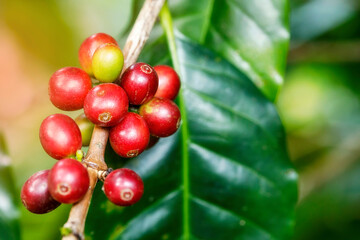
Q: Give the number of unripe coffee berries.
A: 2